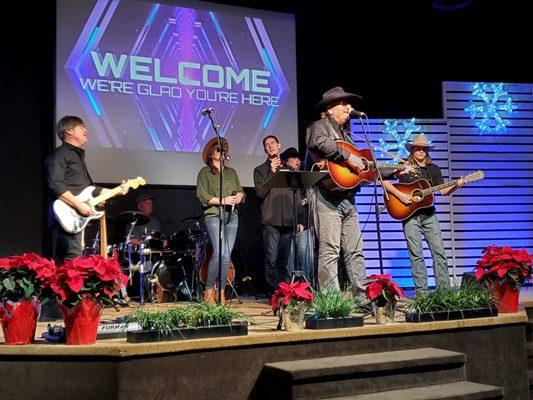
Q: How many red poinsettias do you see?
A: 5